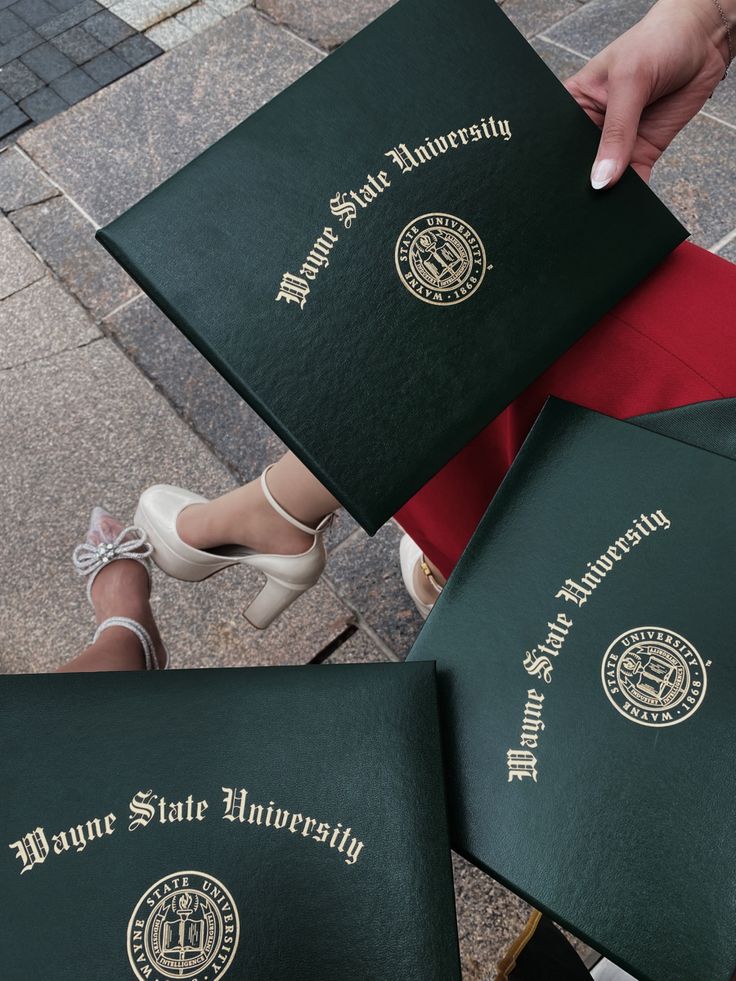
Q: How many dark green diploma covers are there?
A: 3